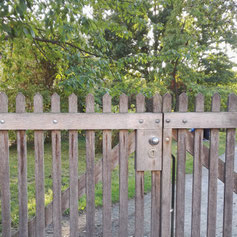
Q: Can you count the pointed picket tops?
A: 15